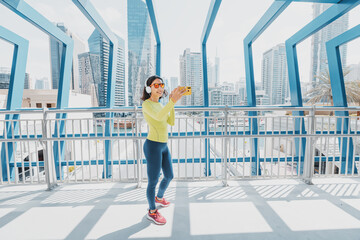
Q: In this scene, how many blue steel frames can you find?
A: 8